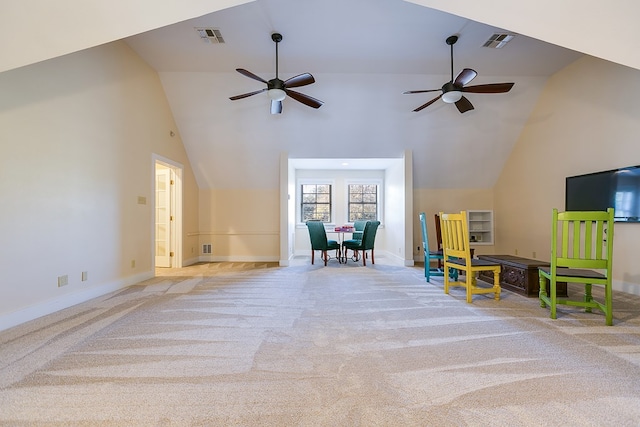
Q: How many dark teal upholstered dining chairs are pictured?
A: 3